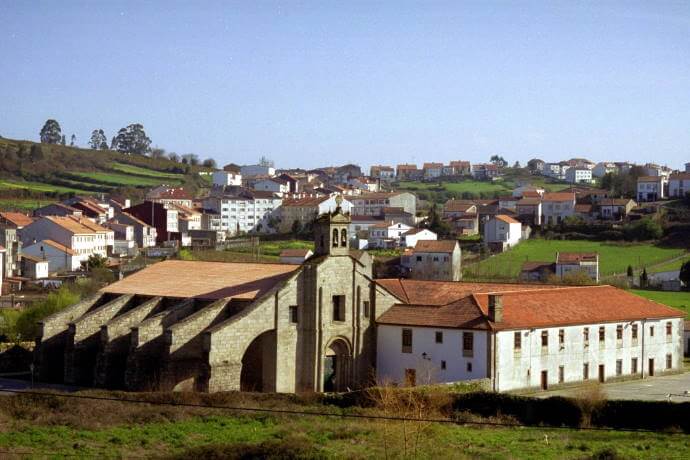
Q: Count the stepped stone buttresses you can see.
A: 6